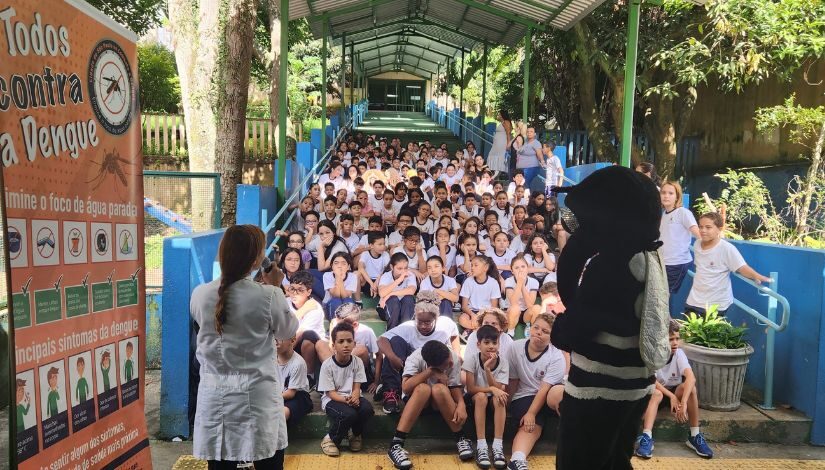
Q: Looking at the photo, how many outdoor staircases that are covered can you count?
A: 1